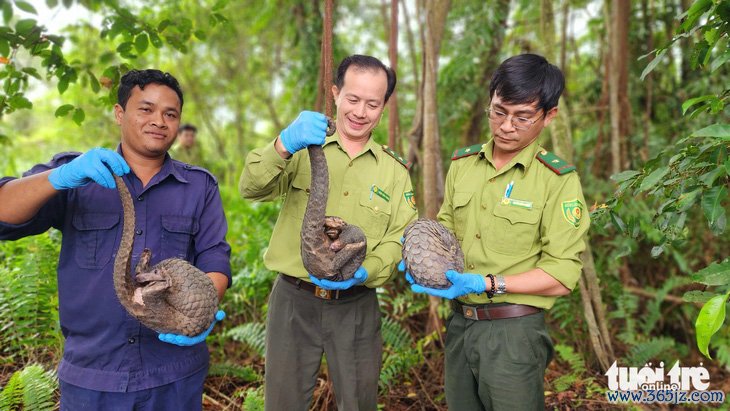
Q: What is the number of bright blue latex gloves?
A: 6